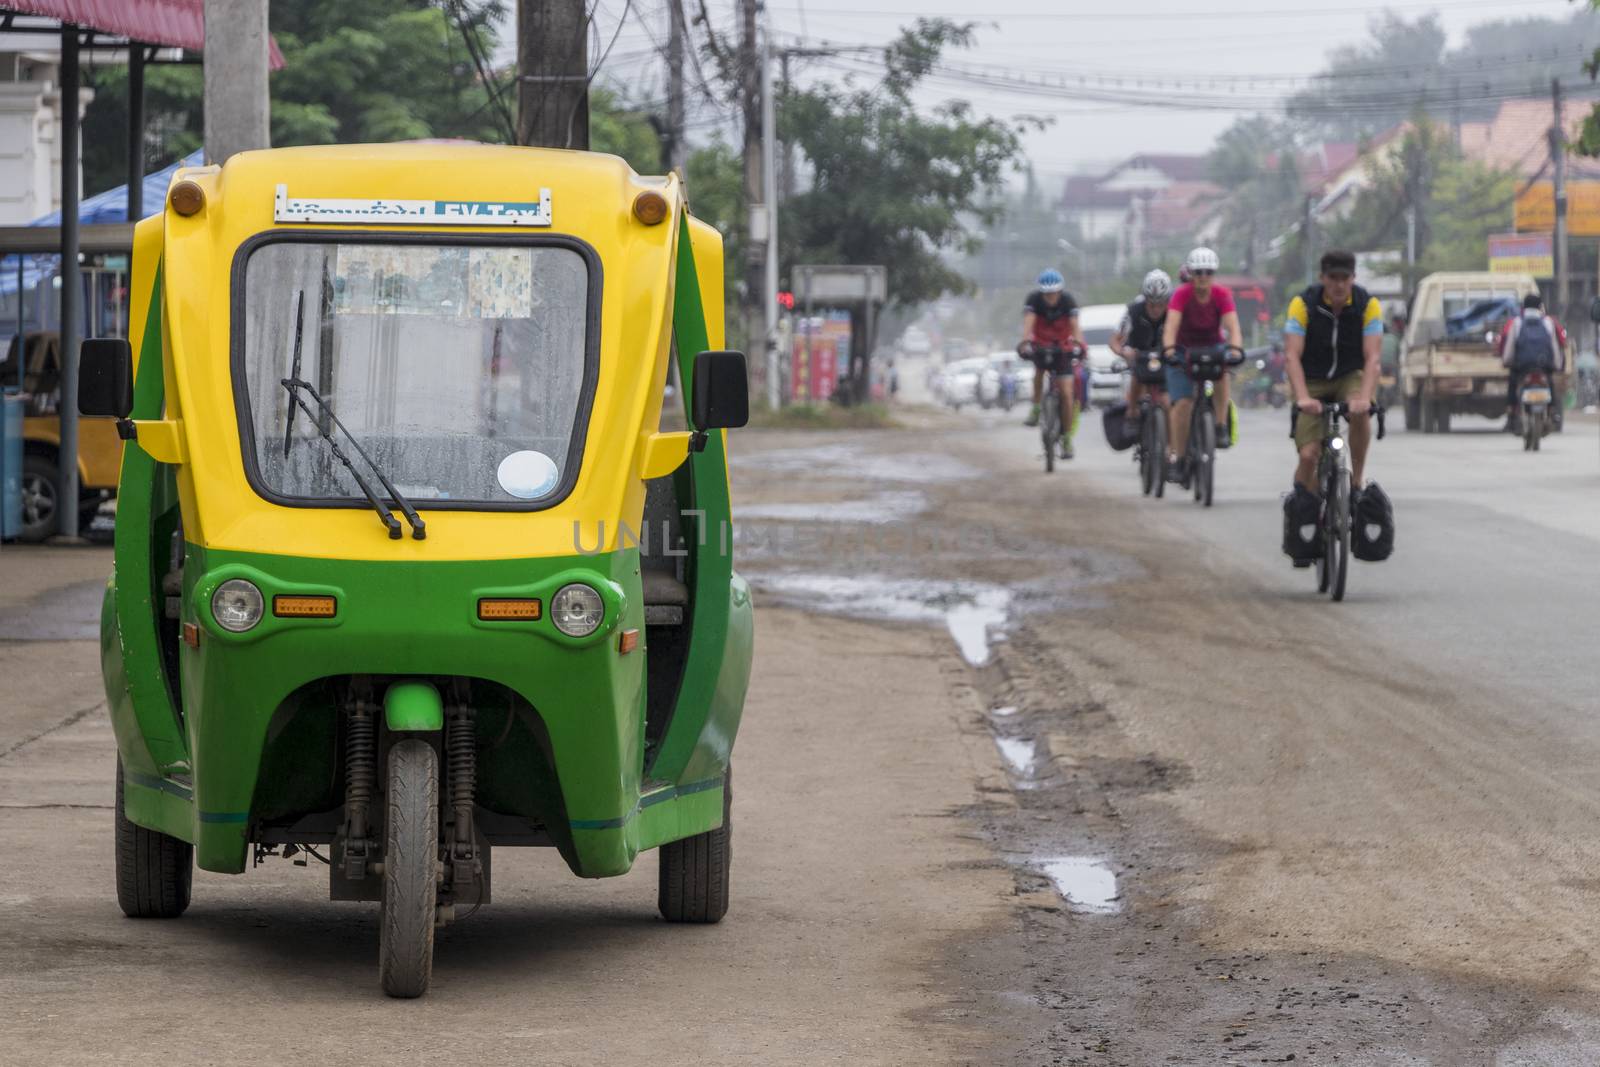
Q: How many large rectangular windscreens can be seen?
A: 1